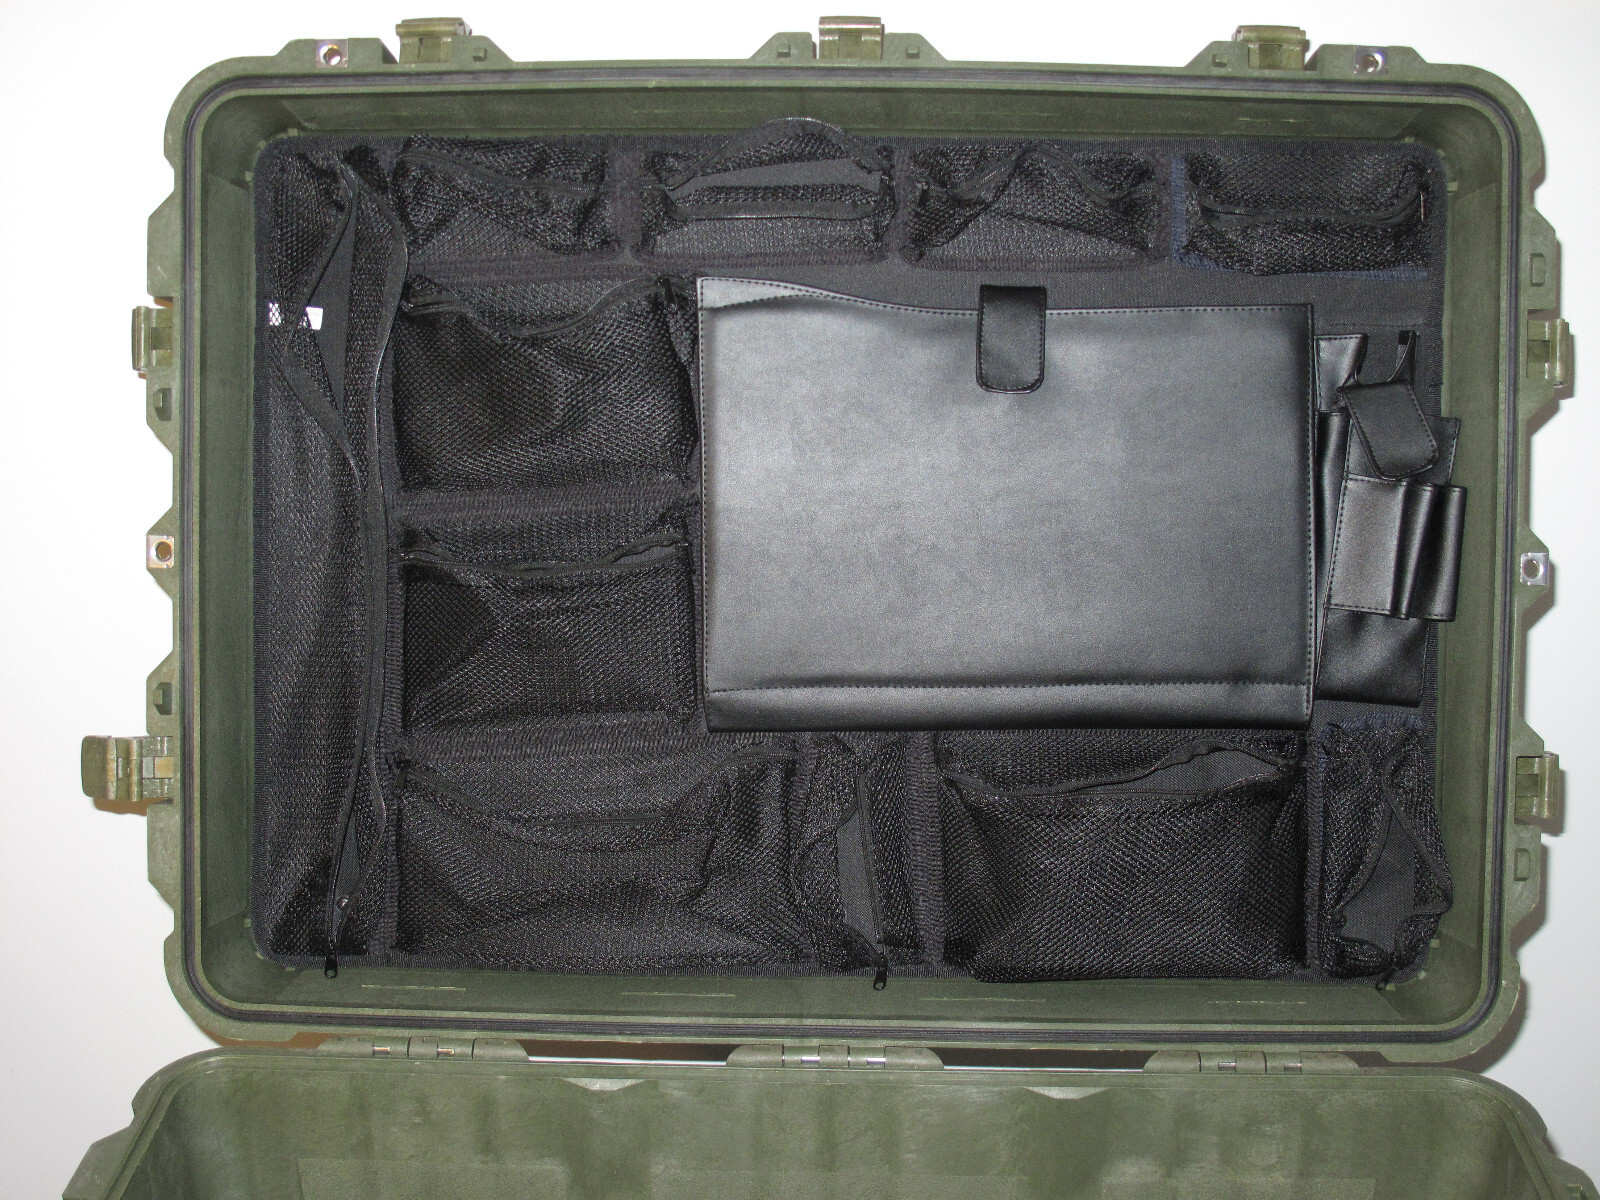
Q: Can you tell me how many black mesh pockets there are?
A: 11